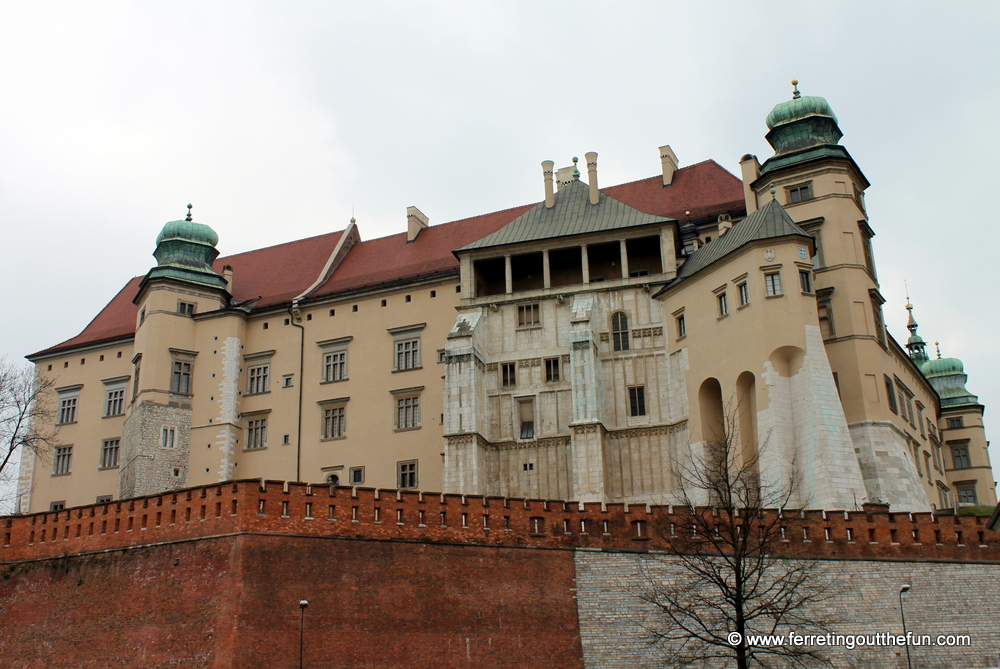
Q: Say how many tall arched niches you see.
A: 3